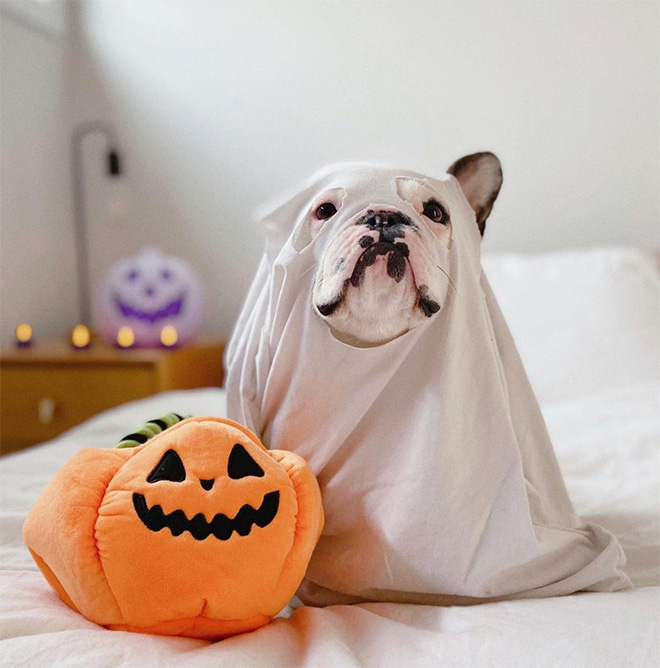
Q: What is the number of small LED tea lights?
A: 4